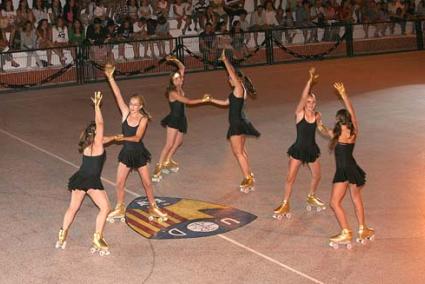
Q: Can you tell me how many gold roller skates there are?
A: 12